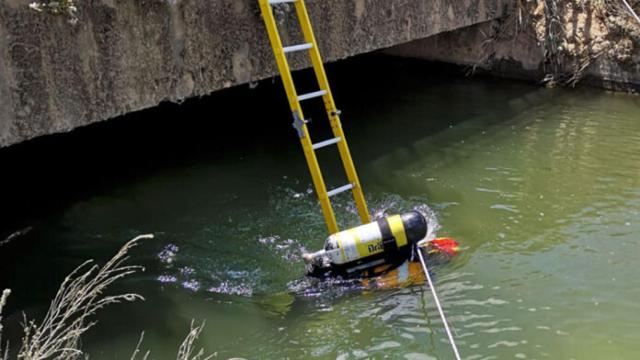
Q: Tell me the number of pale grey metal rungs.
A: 5